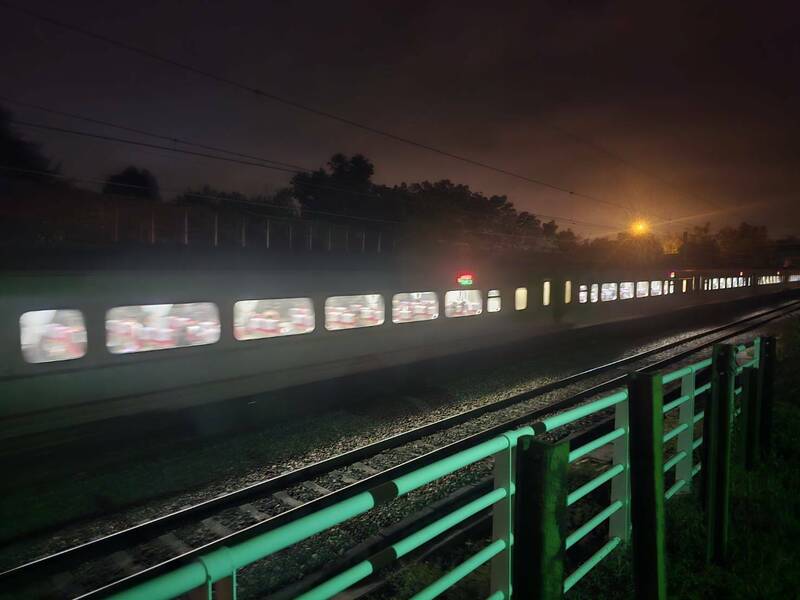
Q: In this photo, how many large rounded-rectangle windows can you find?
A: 6